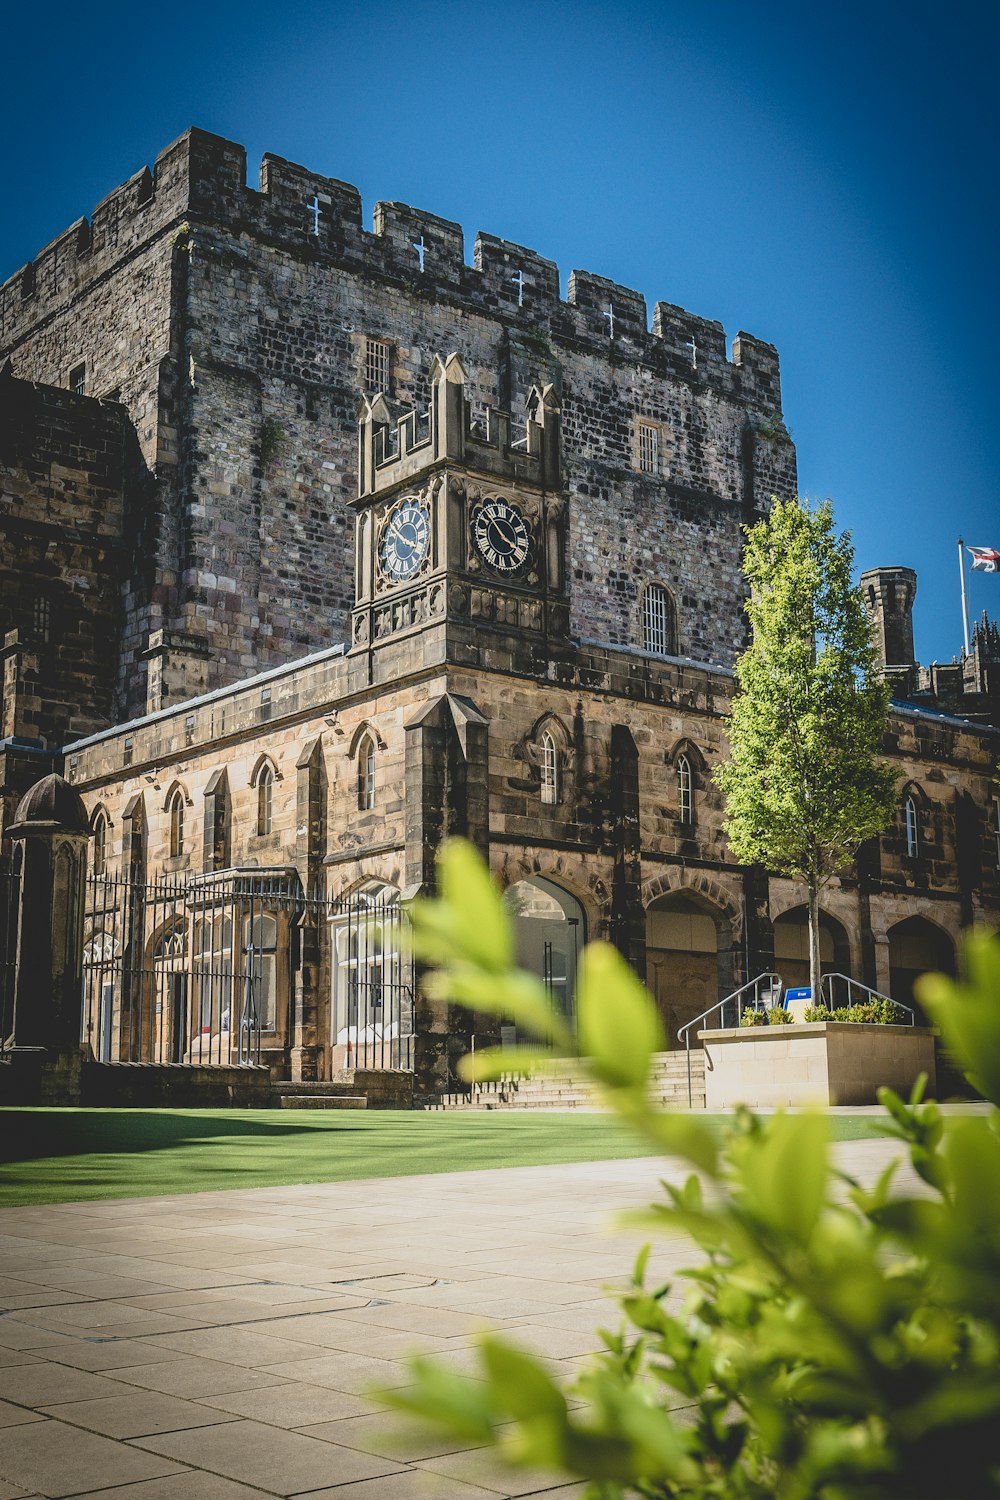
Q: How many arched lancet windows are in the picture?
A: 7